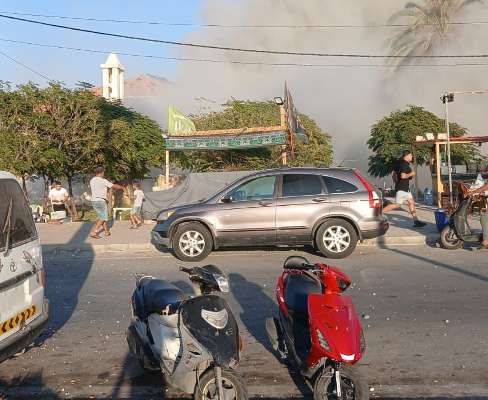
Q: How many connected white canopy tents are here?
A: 0